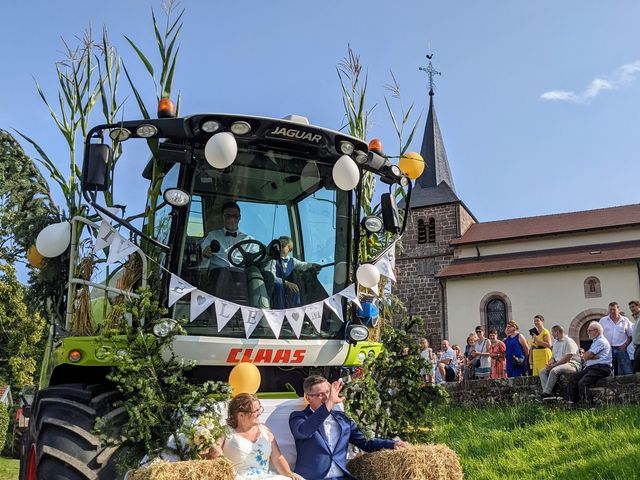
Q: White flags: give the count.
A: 15